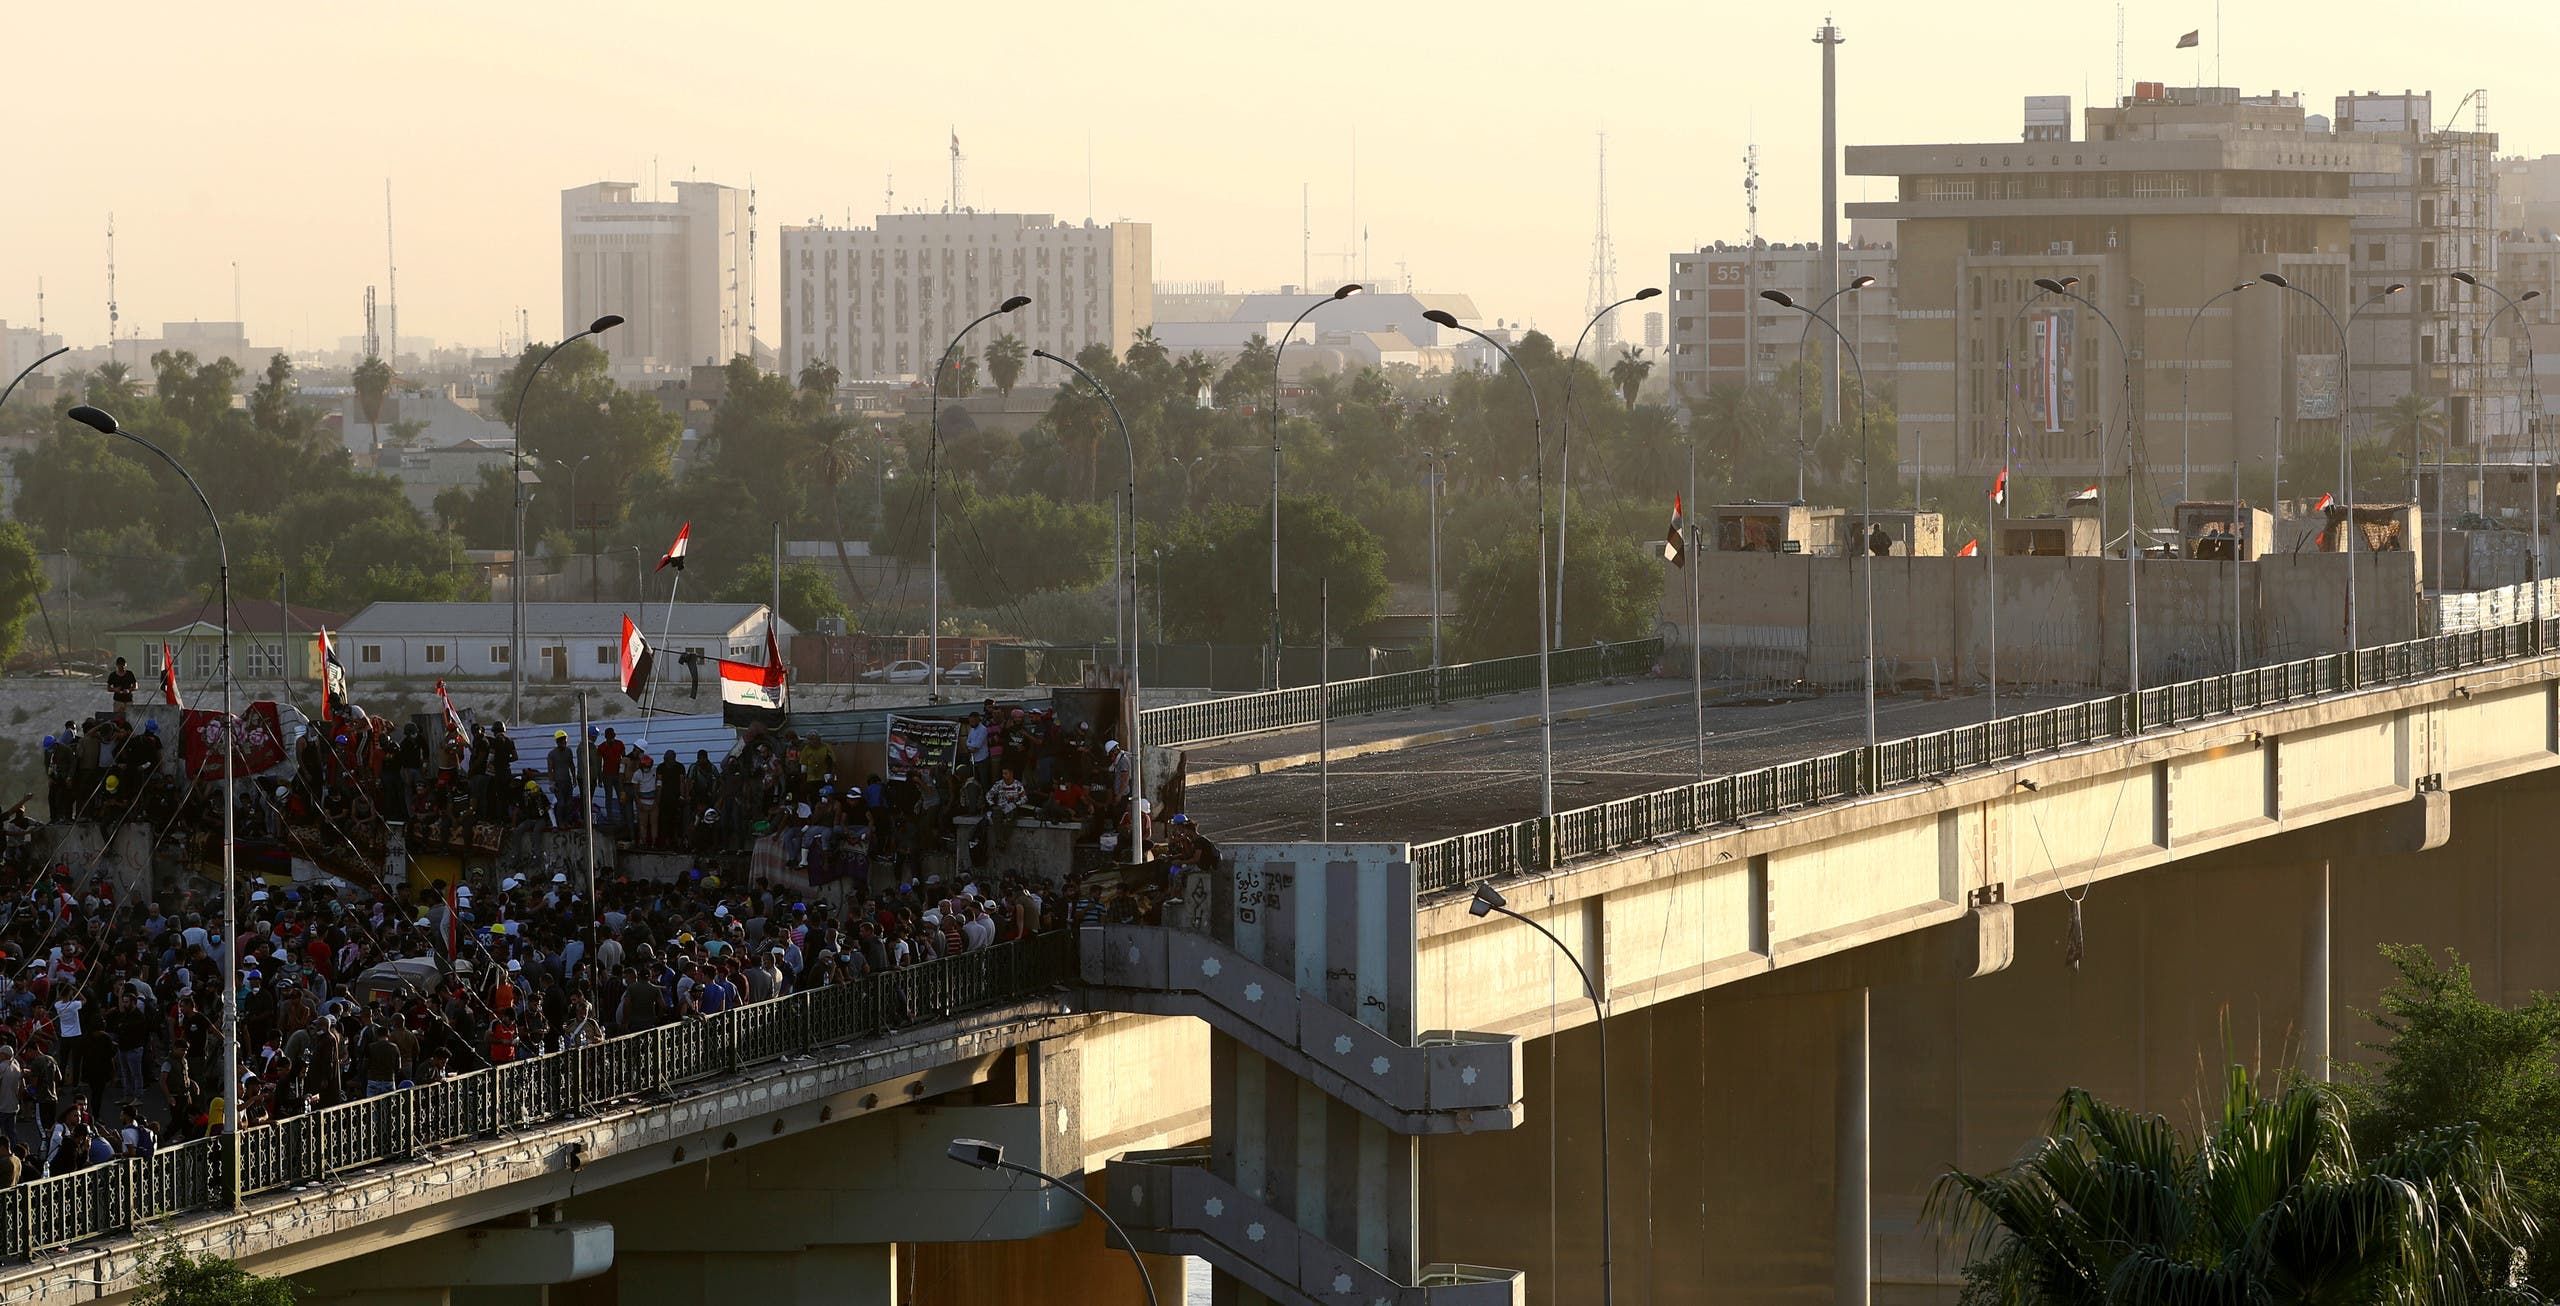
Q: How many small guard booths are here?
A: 5